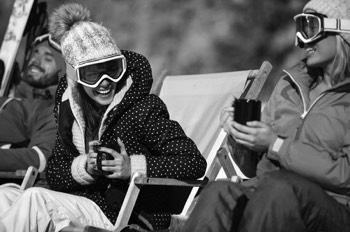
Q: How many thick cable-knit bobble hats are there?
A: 1